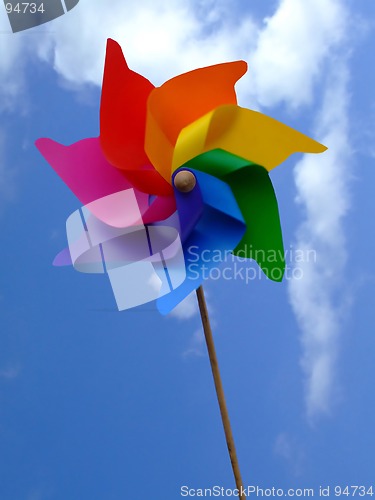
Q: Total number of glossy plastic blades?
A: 7